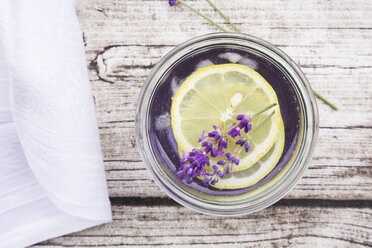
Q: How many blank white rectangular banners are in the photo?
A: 0